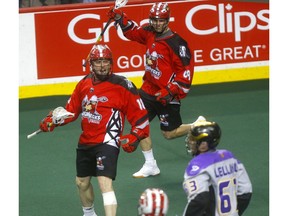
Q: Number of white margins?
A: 2